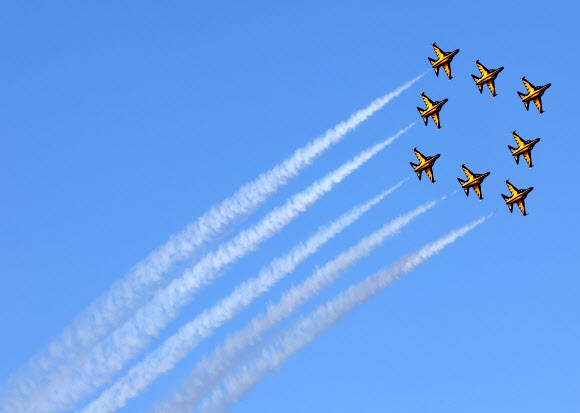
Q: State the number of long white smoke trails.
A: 5